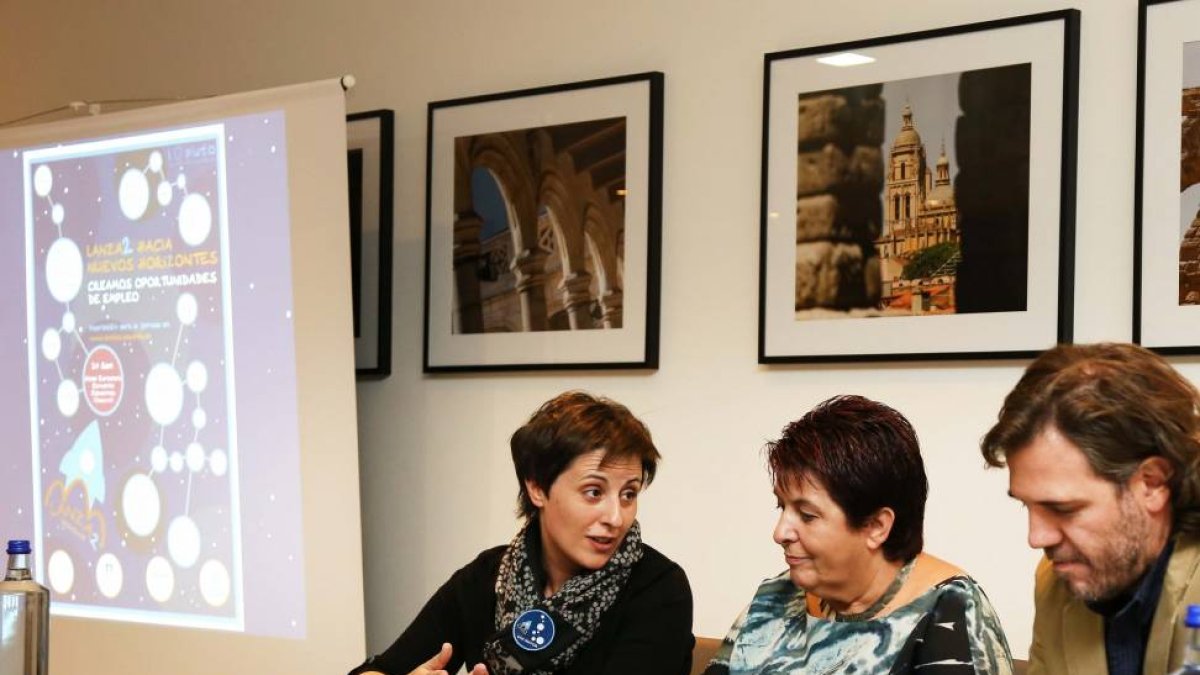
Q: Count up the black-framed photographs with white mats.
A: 4